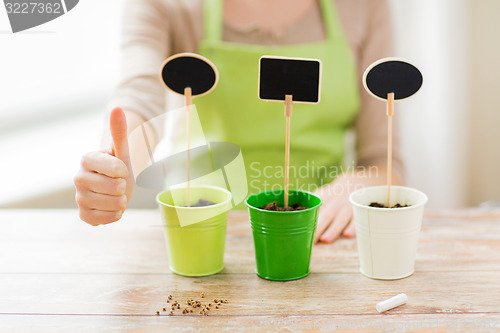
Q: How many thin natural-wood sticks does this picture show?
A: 3